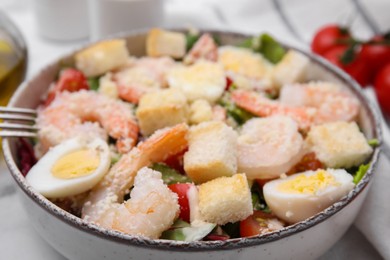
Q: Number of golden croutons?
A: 7